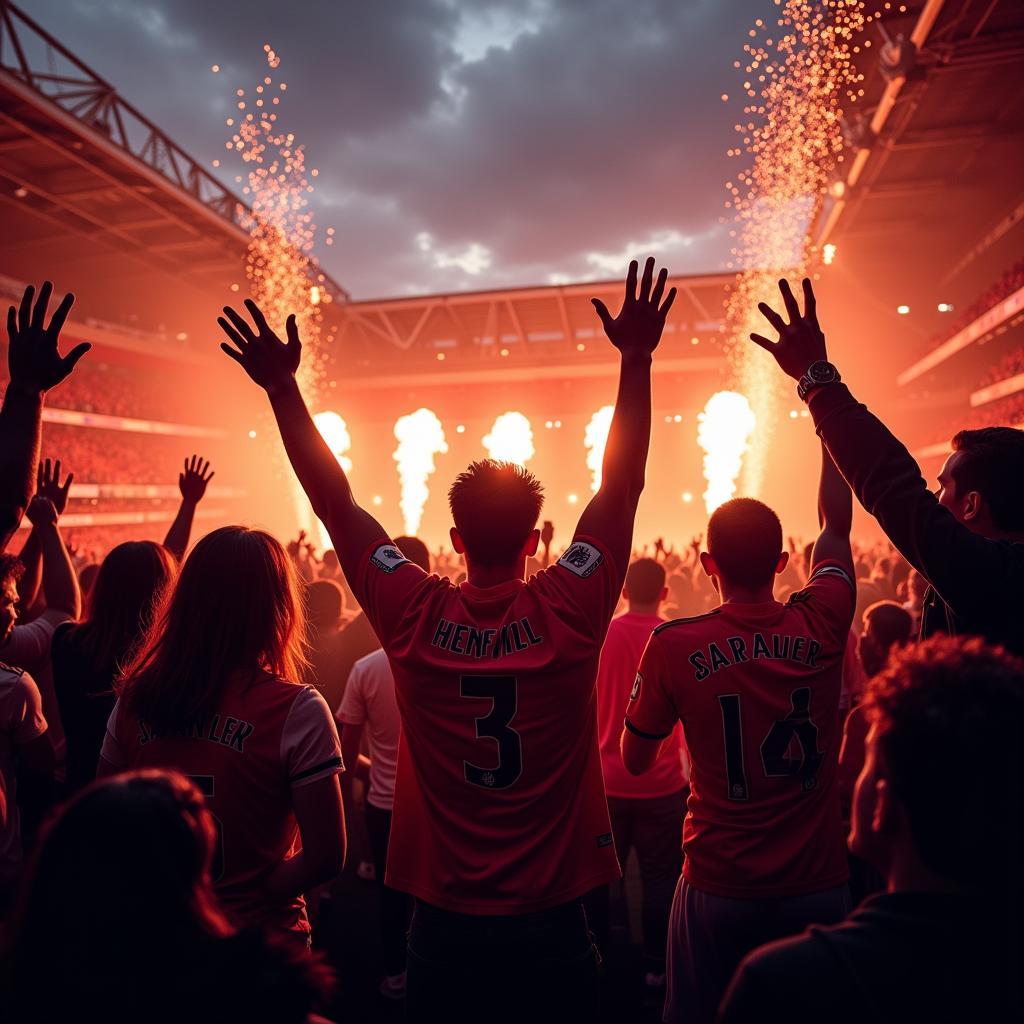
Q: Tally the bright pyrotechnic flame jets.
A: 5